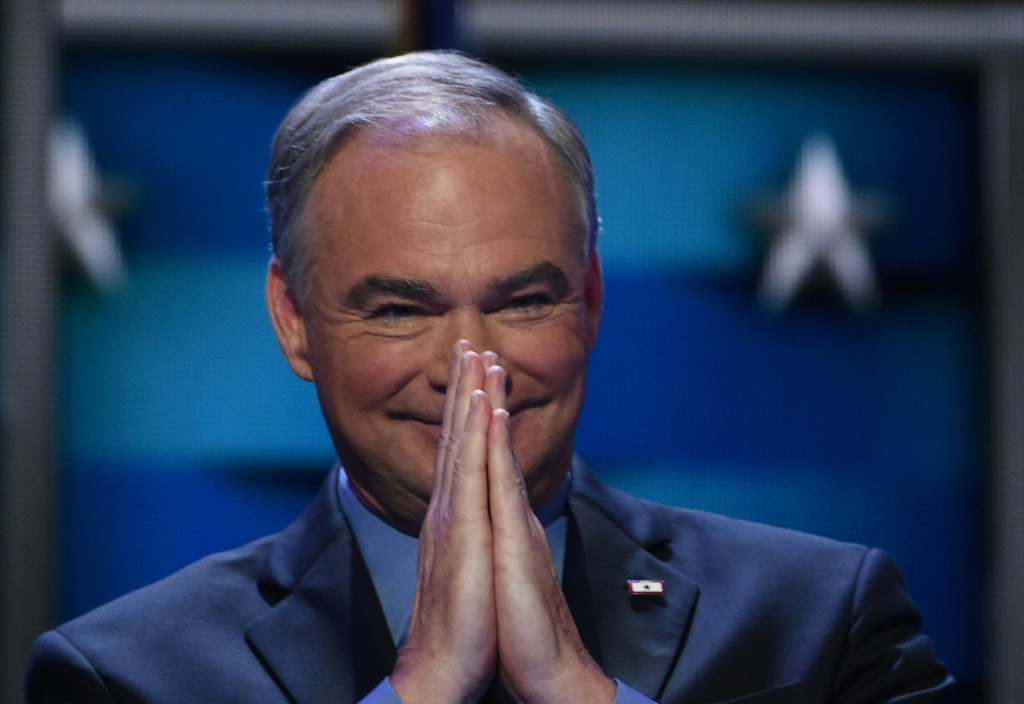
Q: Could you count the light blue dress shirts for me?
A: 1